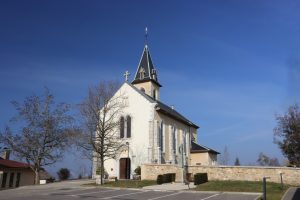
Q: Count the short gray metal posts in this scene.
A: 2